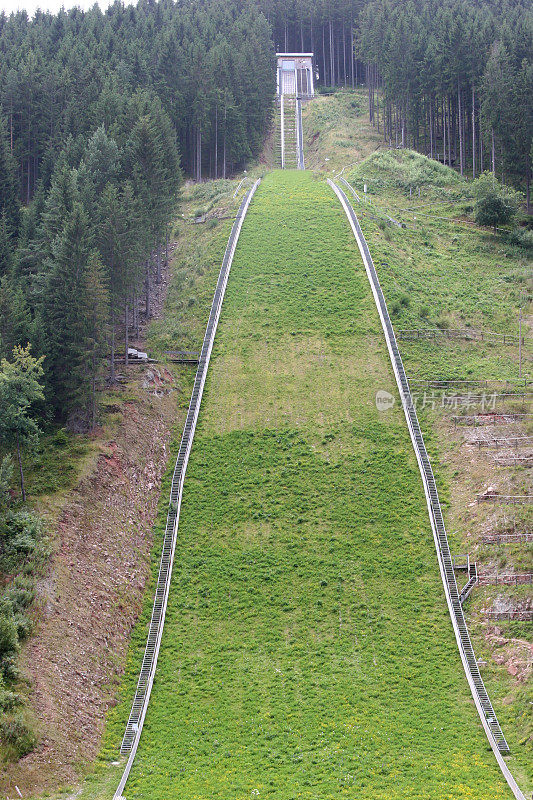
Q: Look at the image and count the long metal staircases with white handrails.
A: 2